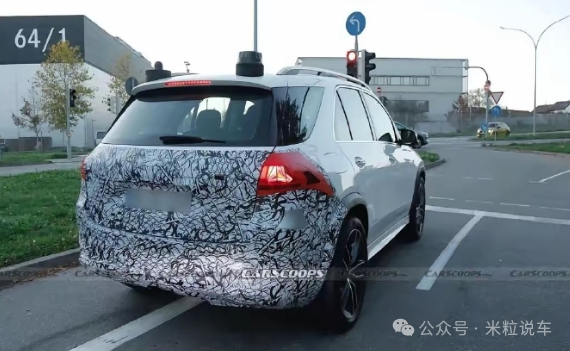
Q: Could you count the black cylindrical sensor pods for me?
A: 2